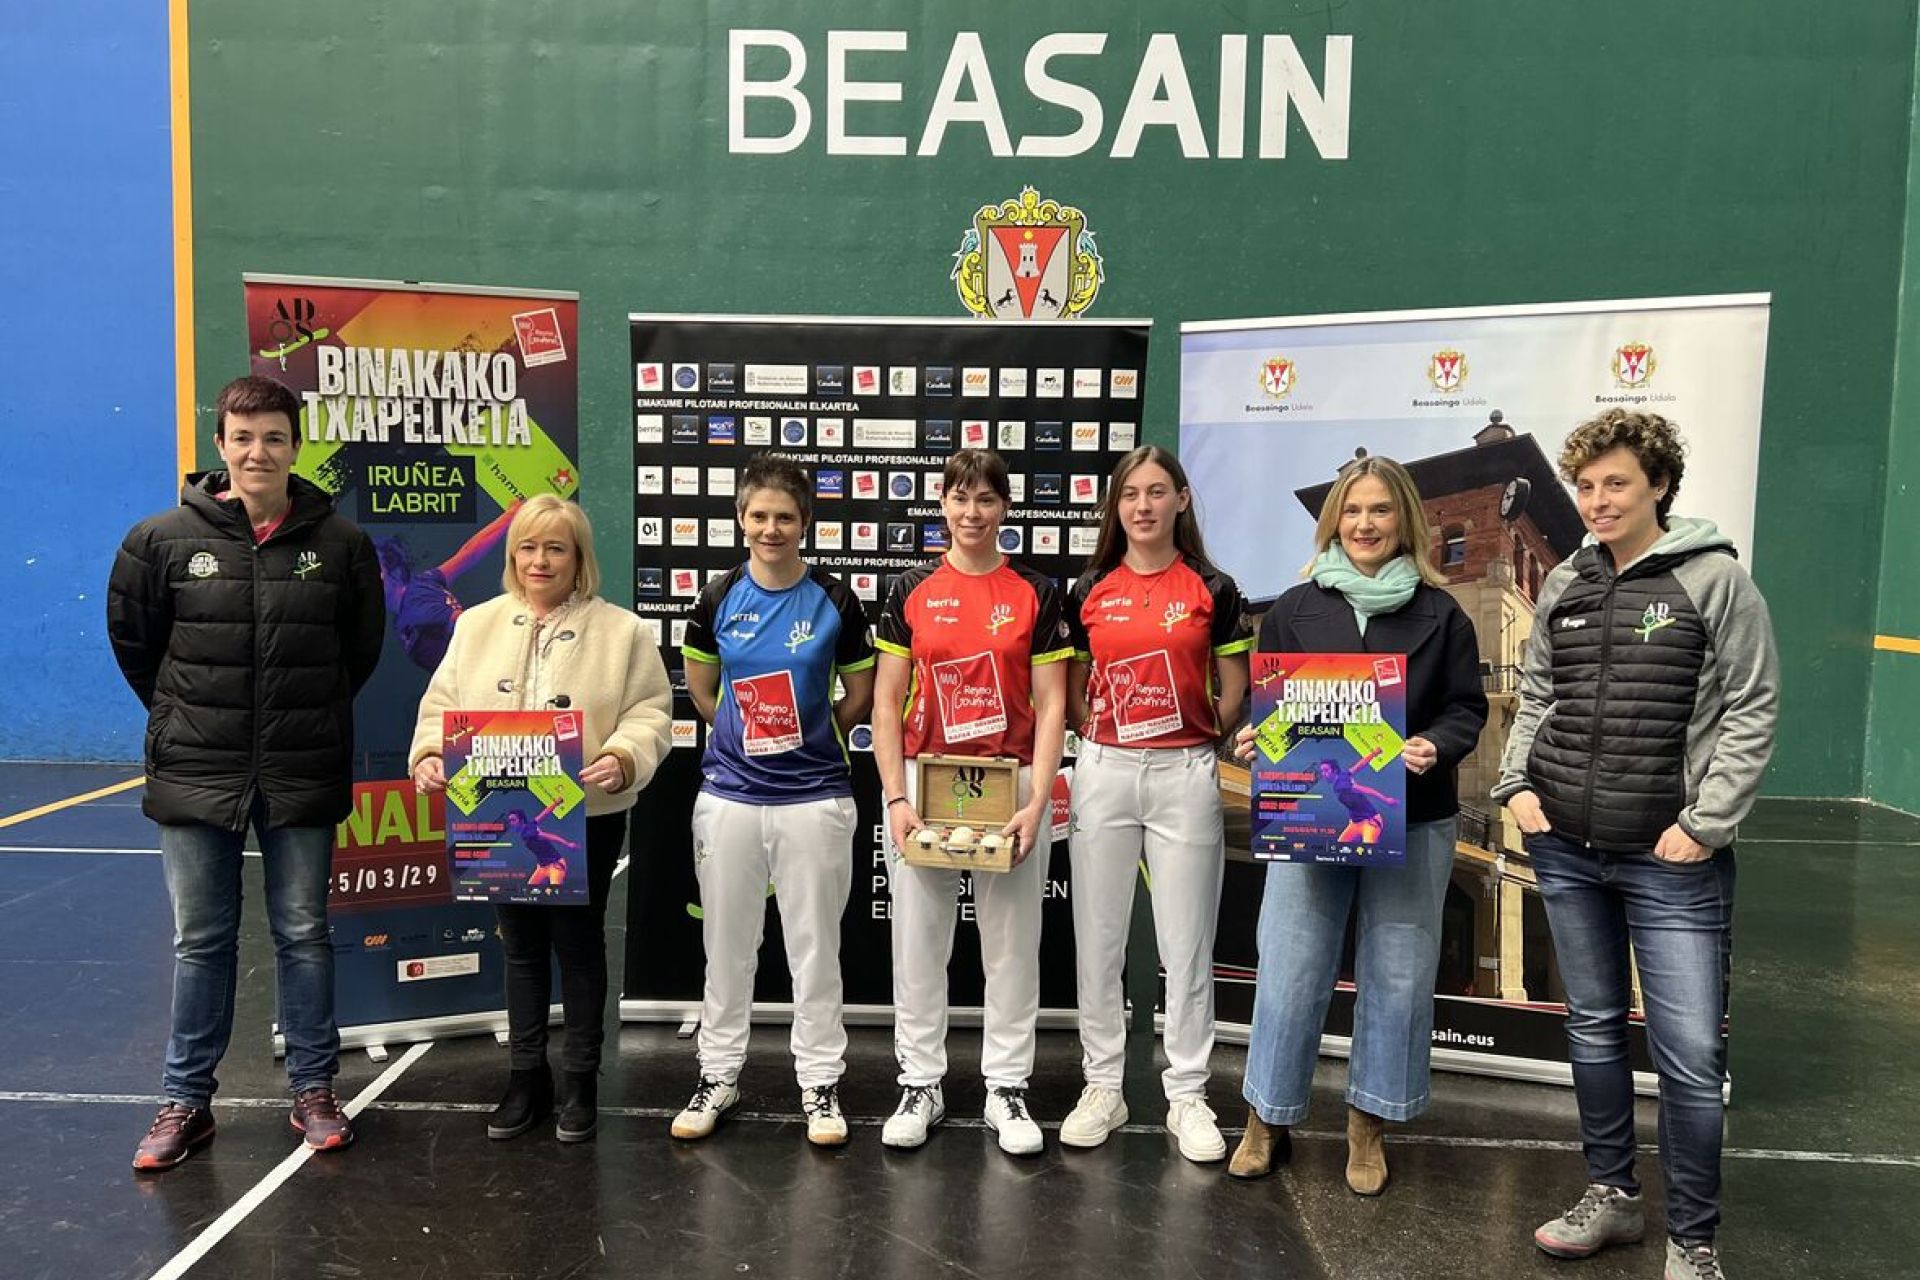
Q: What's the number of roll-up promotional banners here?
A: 3